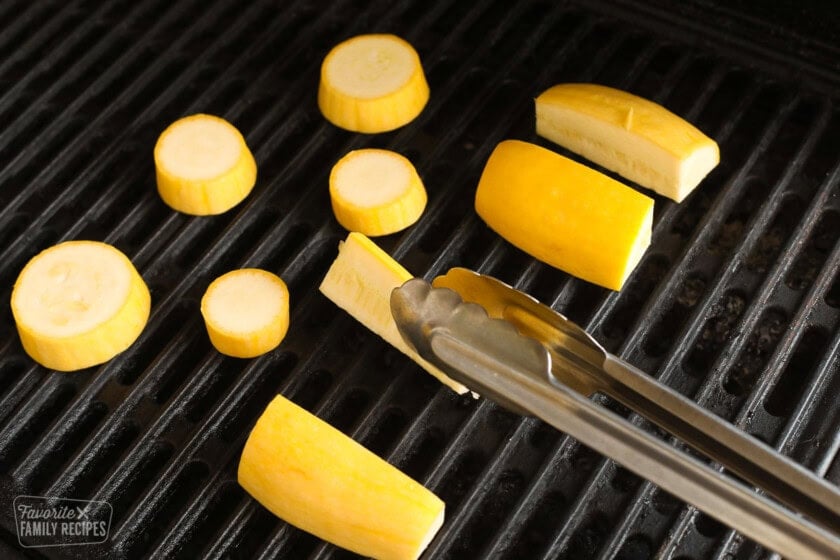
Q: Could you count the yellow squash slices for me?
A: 9